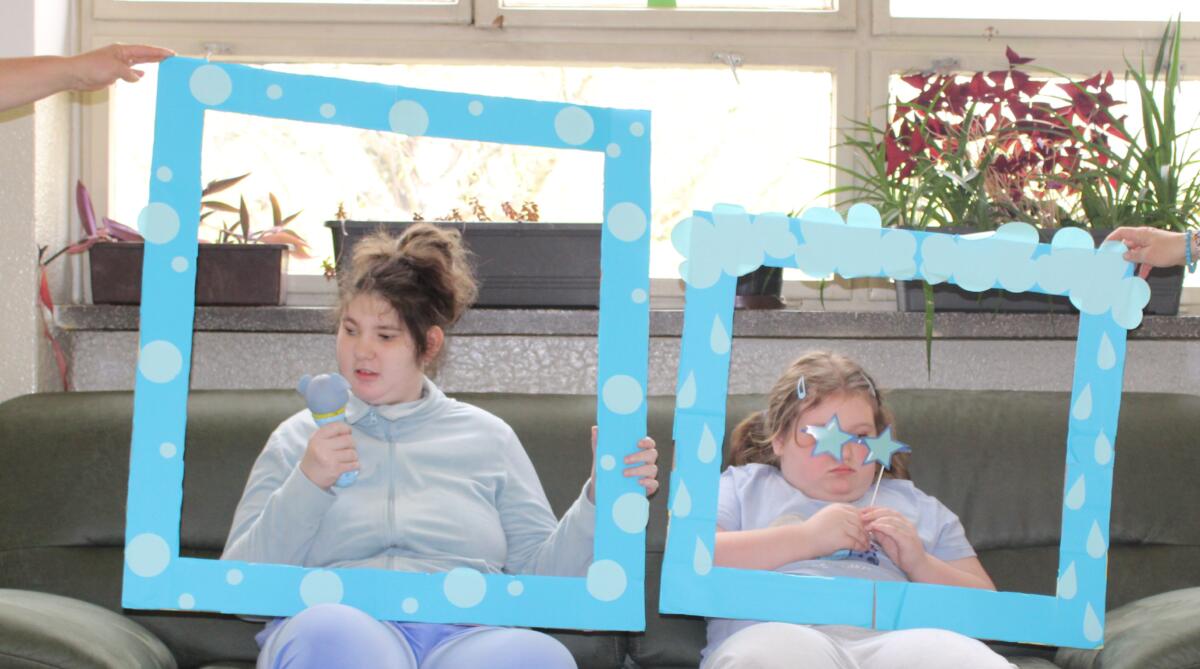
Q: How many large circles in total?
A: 12